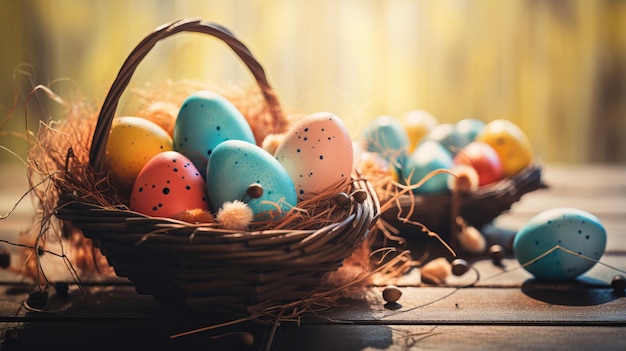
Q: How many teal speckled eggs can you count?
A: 3